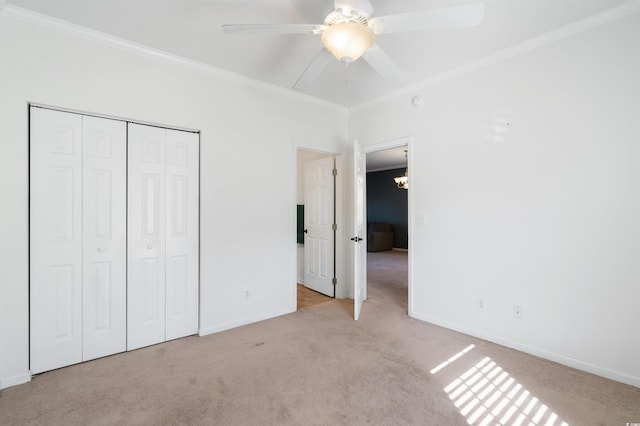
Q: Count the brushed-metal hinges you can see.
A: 3